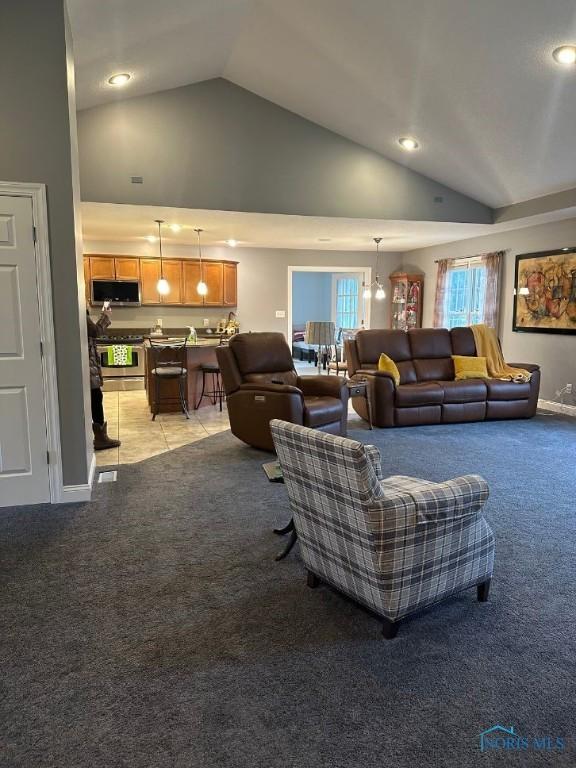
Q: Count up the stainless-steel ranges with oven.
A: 1